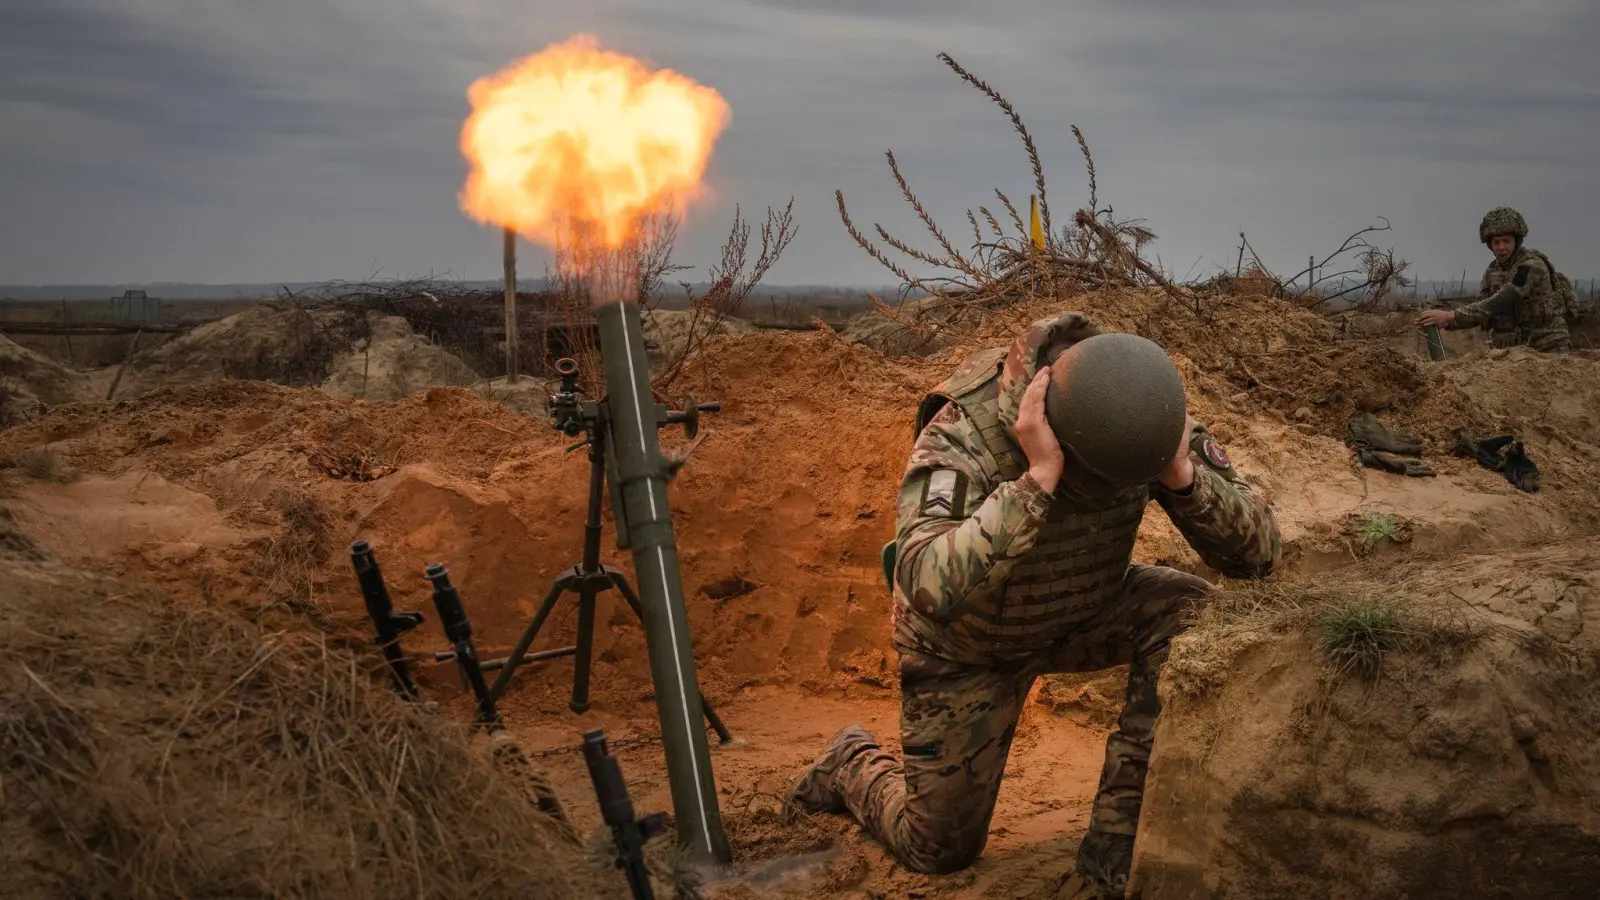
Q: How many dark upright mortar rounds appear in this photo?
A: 3